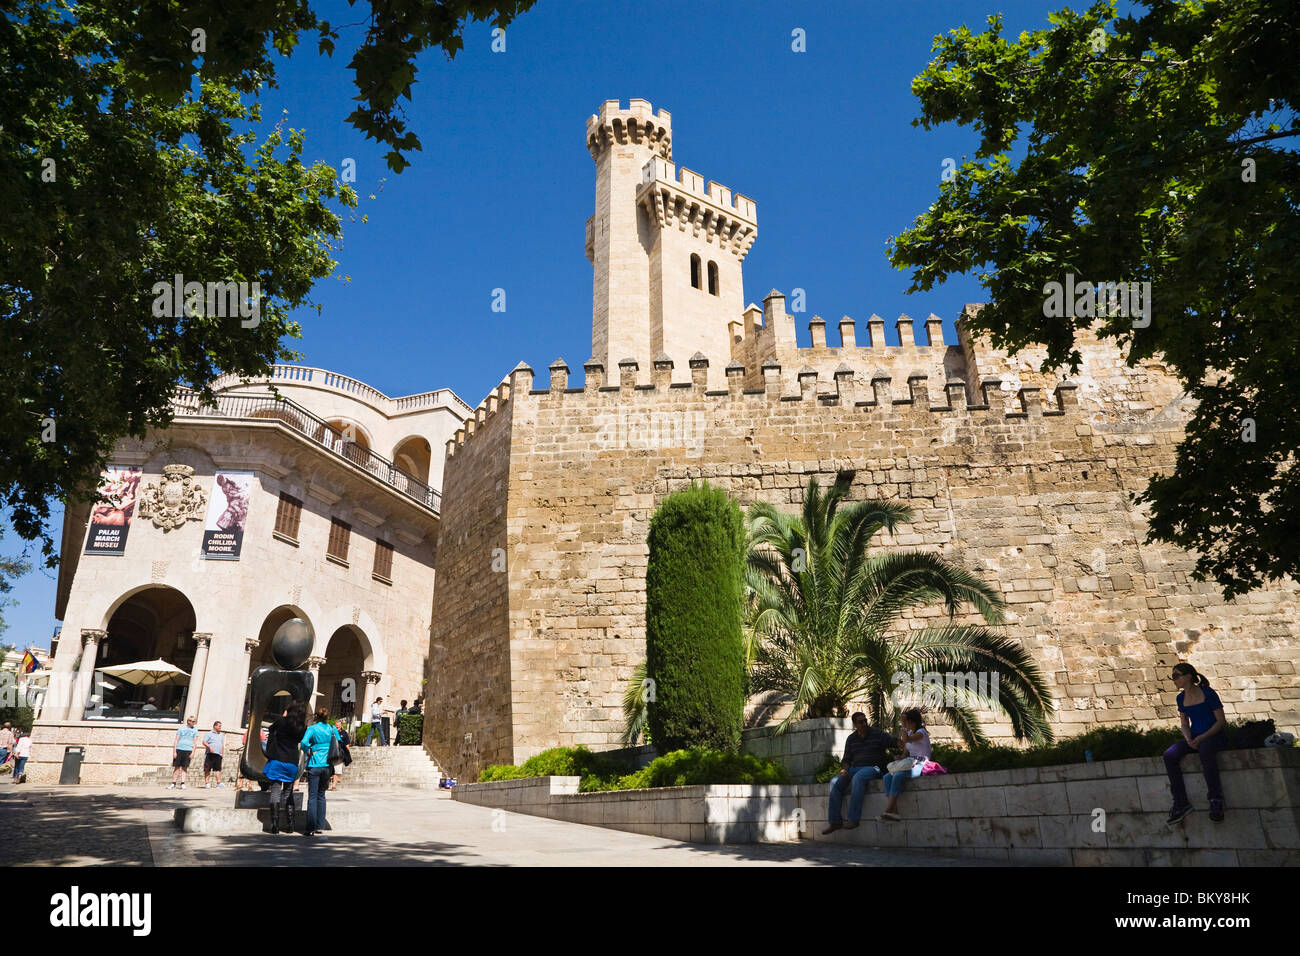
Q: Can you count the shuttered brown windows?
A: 3